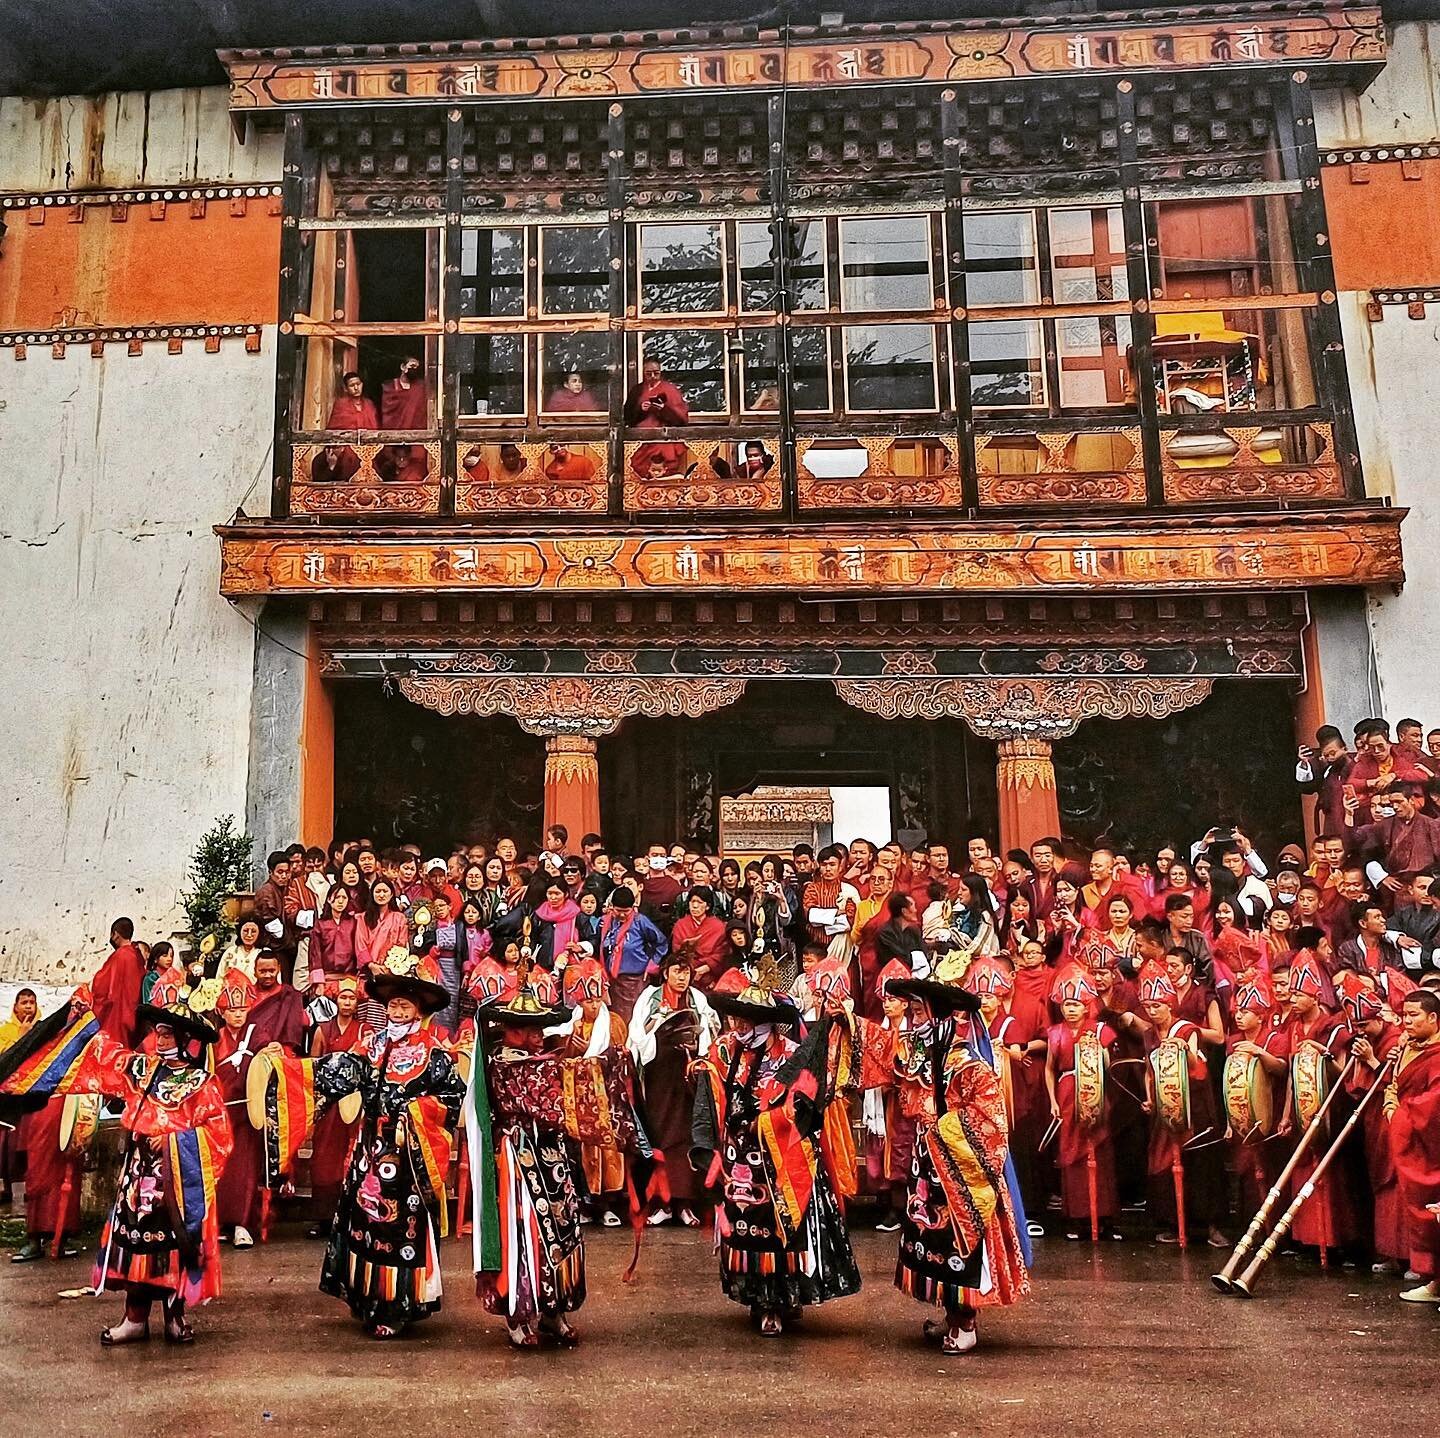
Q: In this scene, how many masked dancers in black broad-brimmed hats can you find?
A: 5